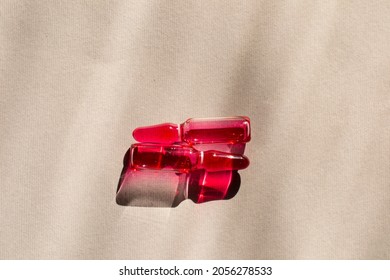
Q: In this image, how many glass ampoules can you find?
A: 2